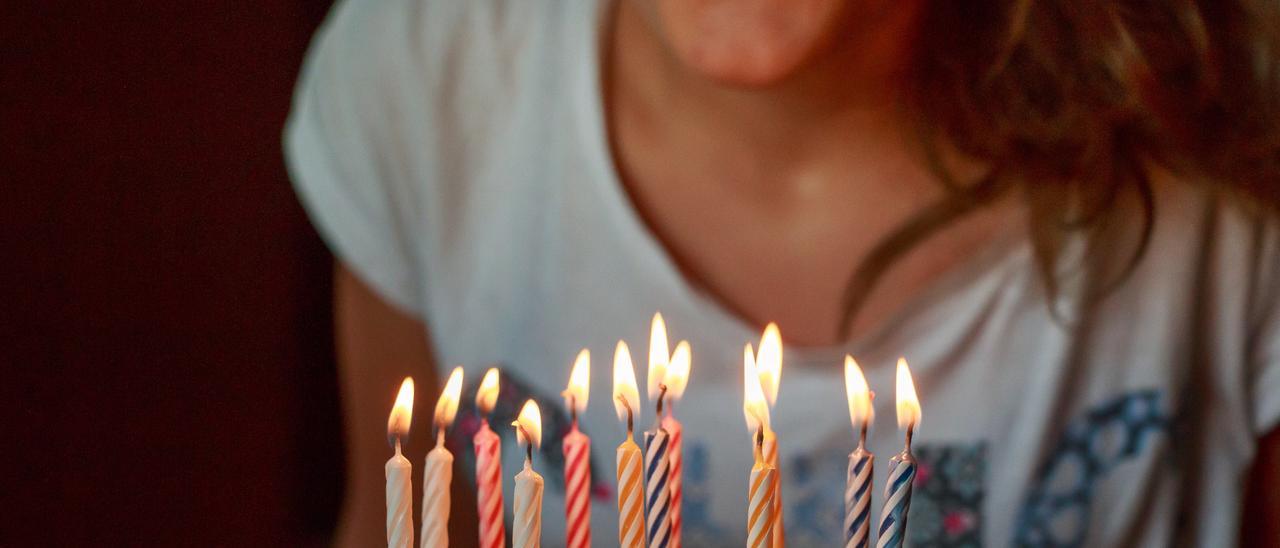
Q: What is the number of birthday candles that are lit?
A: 12